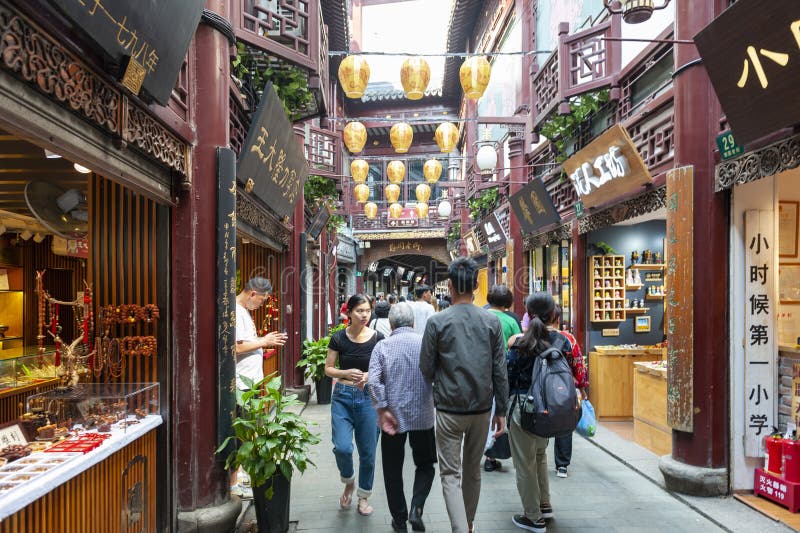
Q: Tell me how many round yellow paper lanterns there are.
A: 15